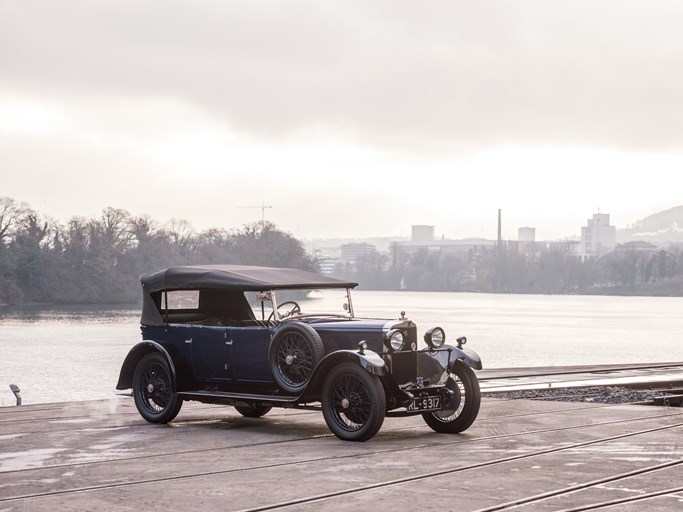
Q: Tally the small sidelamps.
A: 2